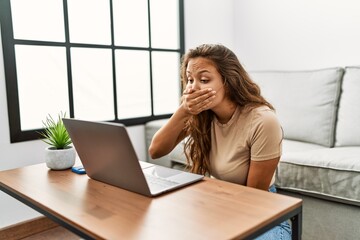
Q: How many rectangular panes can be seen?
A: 8